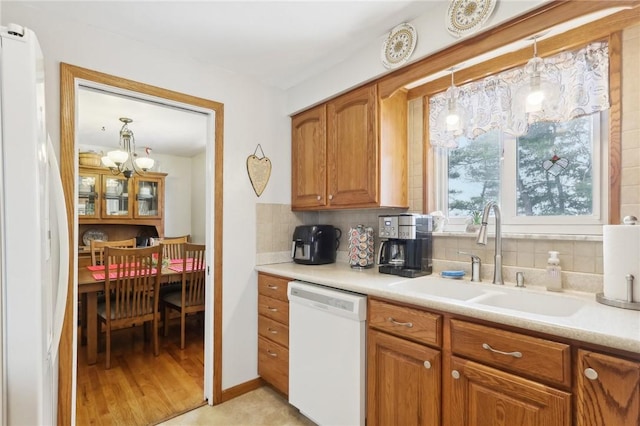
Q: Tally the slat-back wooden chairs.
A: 4